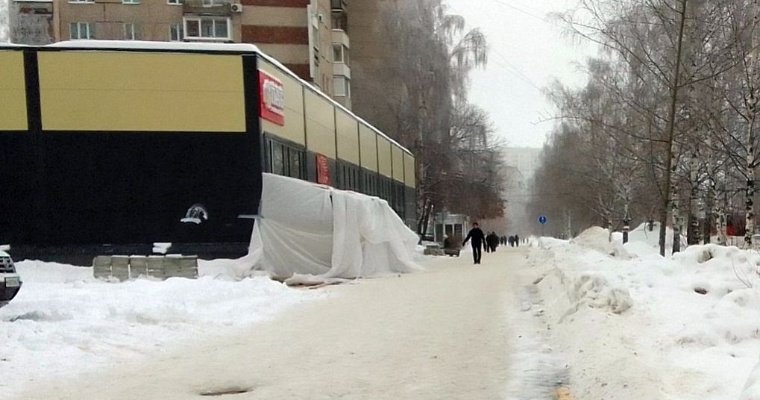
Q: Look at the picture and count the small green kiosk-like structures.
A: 1